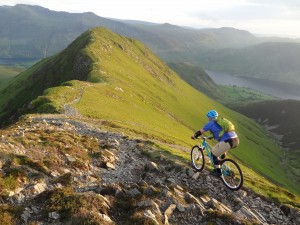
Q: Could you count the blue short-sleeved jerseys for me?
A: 1